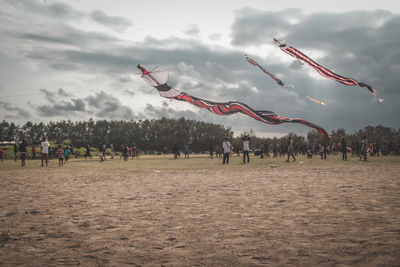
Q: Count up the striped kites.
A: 3